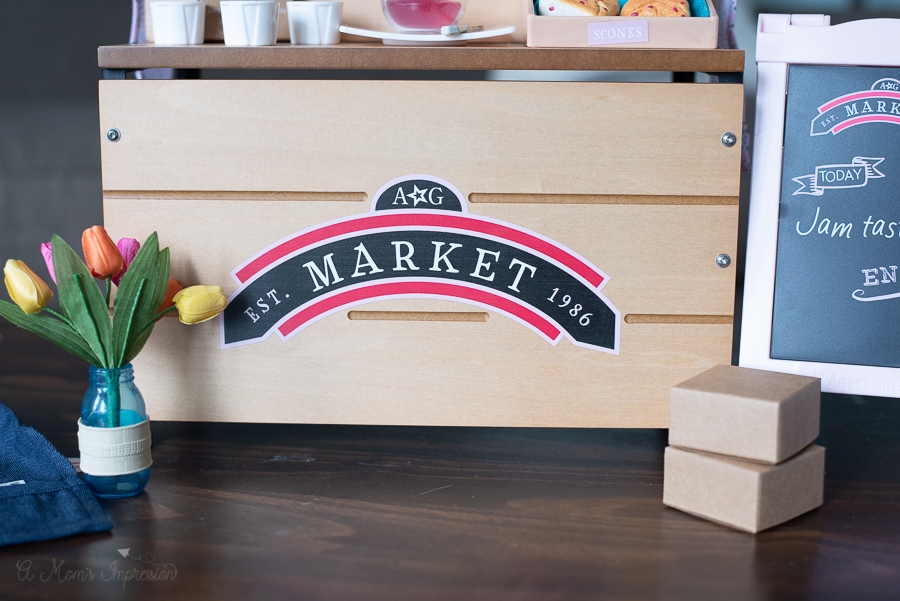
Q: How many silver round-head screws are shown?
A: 3